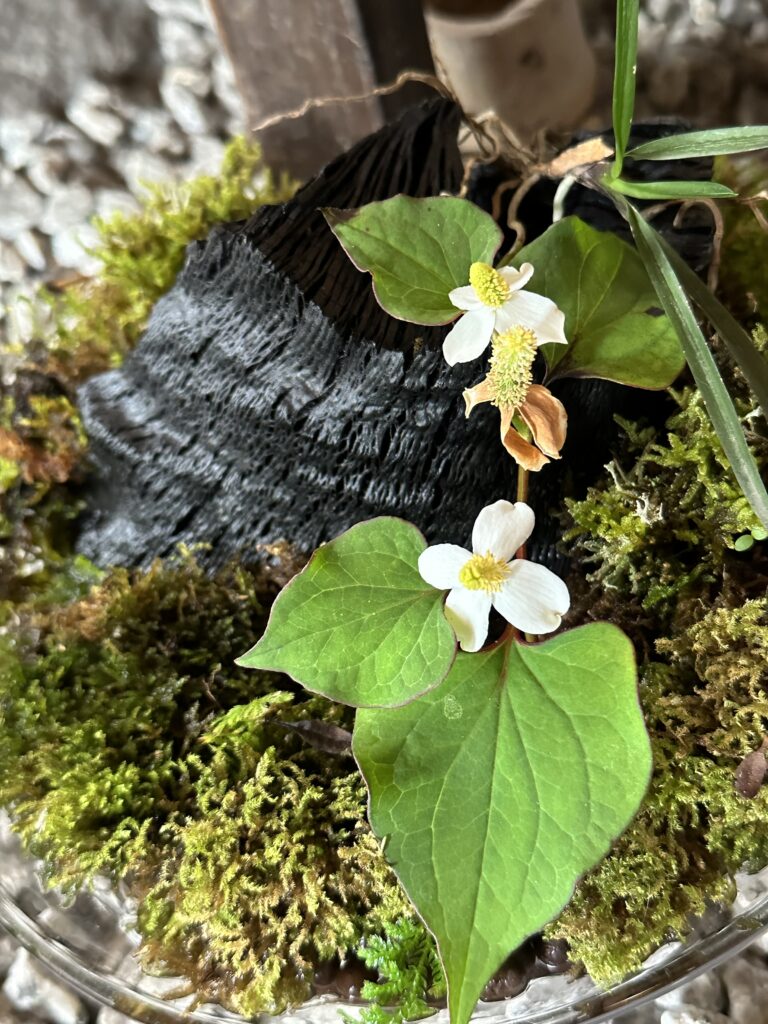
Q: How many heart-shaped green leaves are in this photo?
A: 4